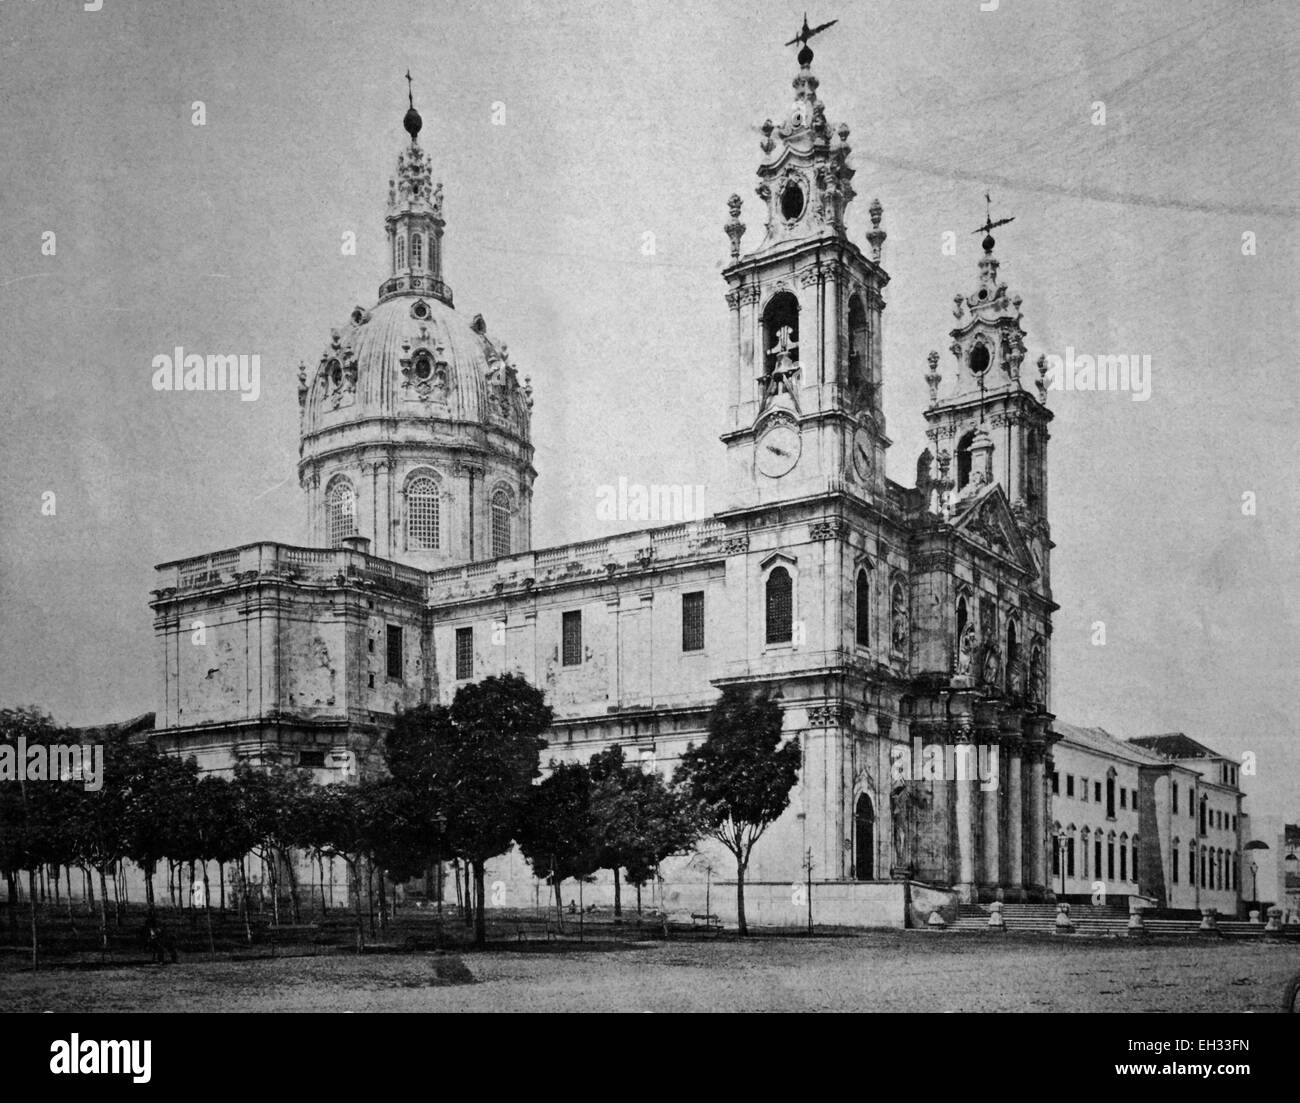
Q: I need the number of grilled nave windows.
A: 3